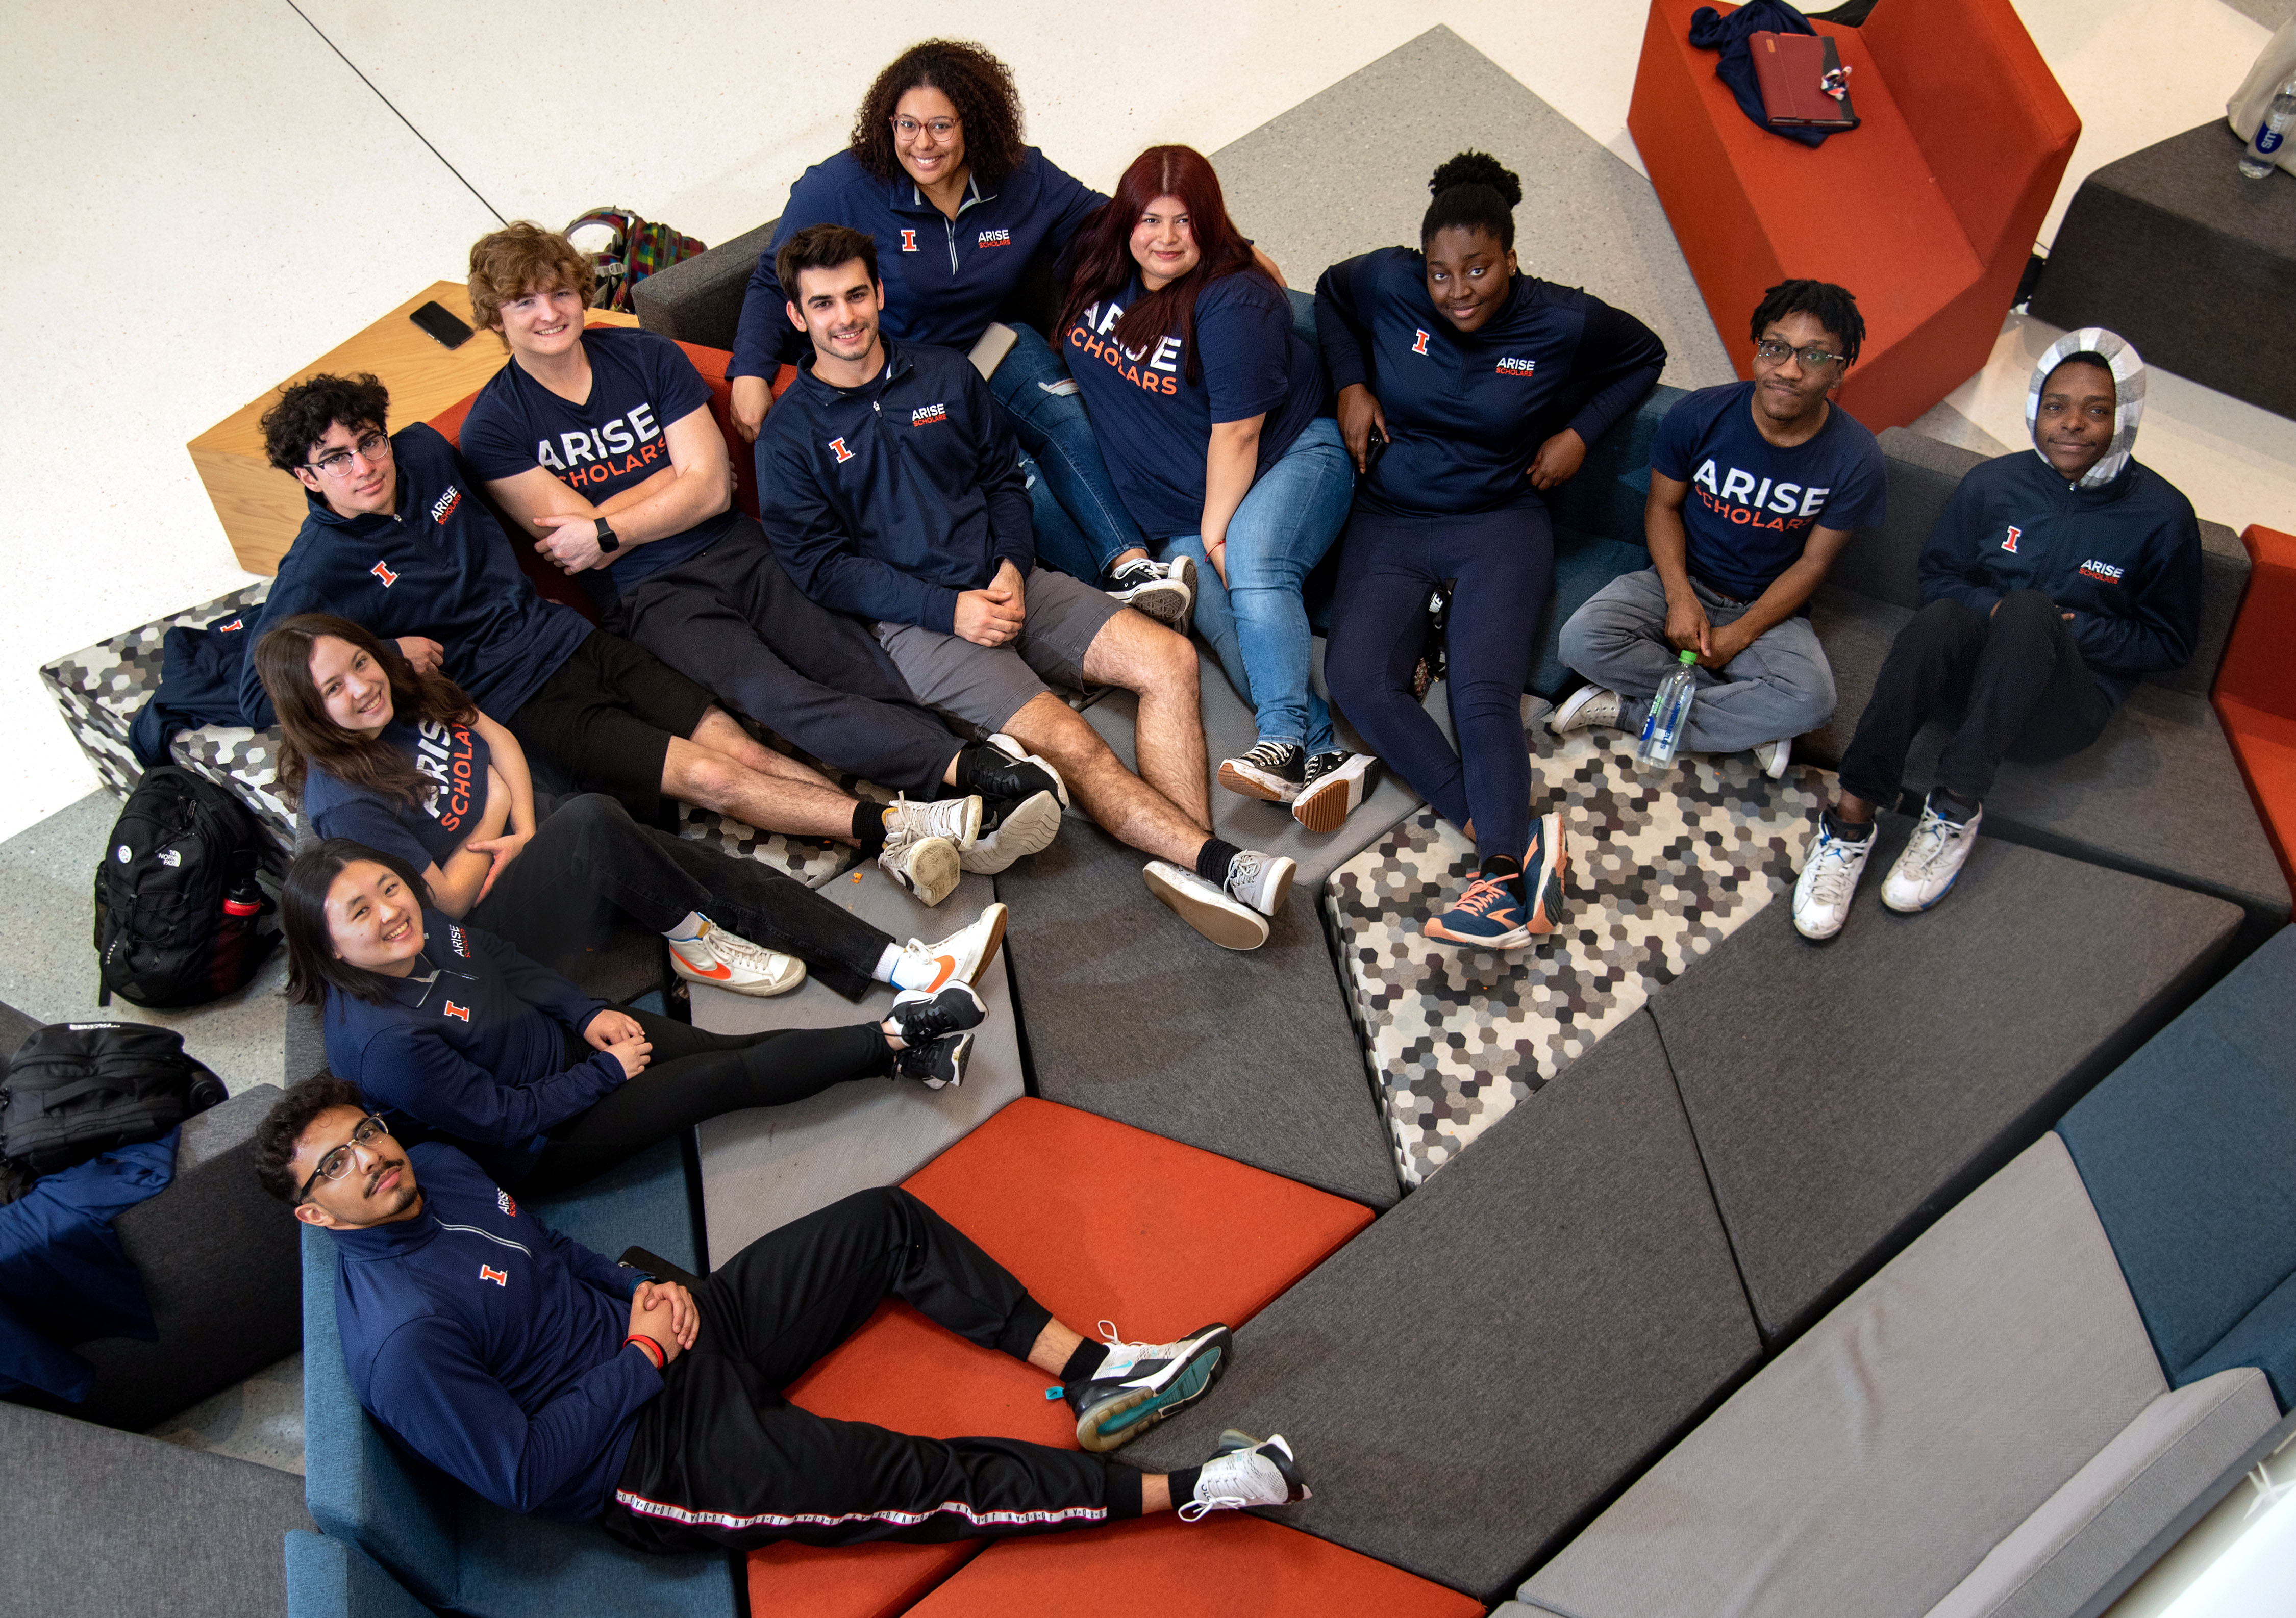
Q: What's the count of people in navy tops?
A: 11